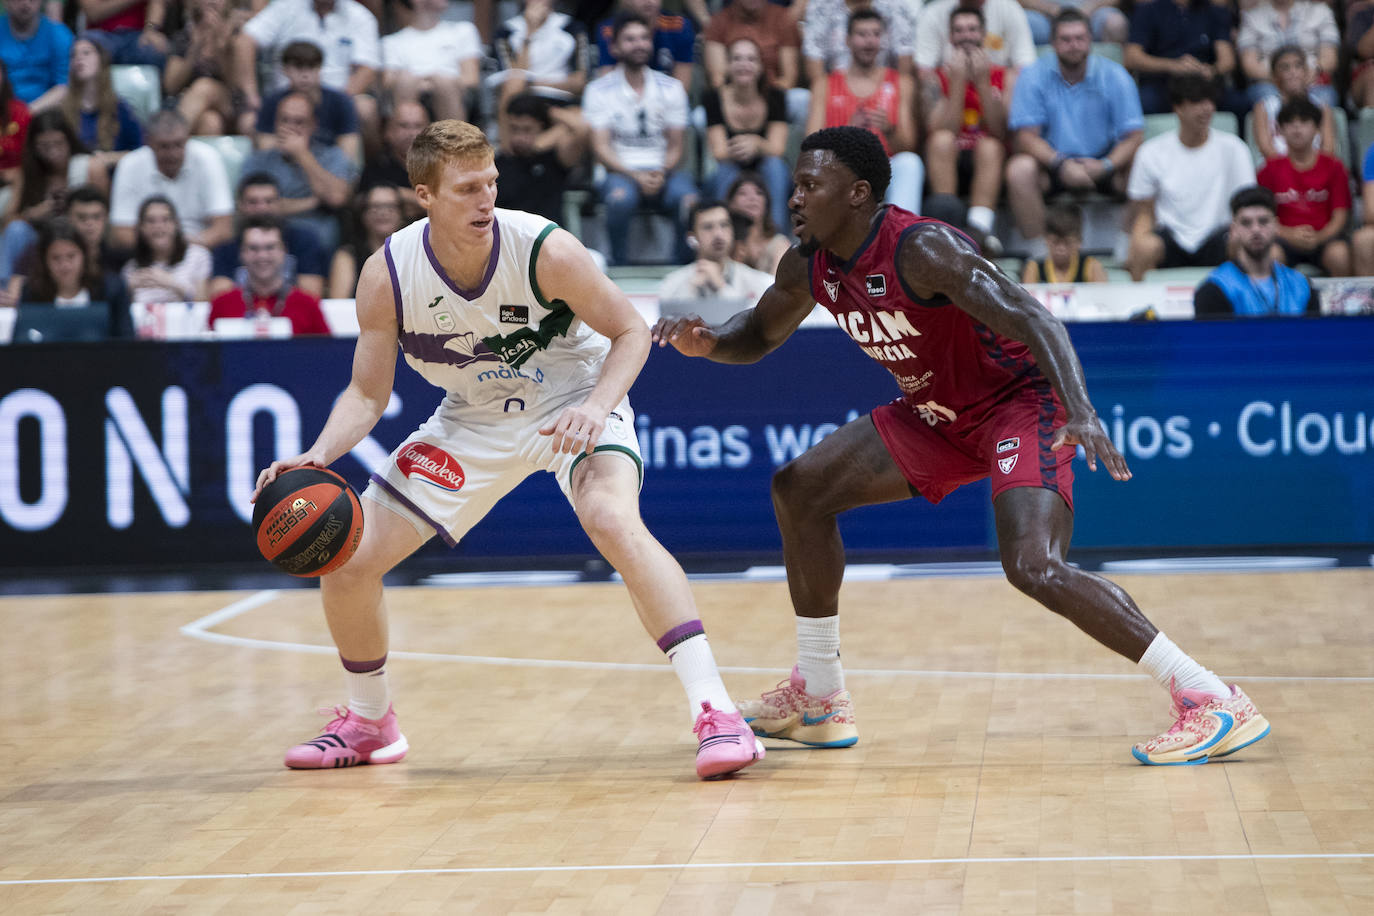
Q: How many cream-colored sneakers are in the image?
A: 2